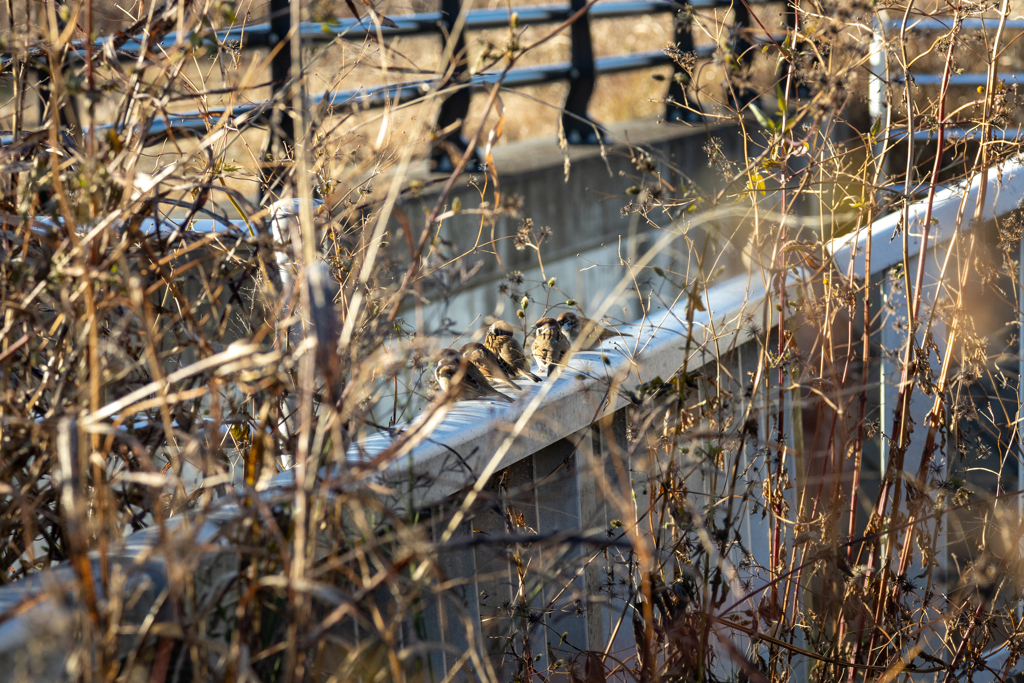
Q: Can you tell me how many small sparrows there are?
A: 5